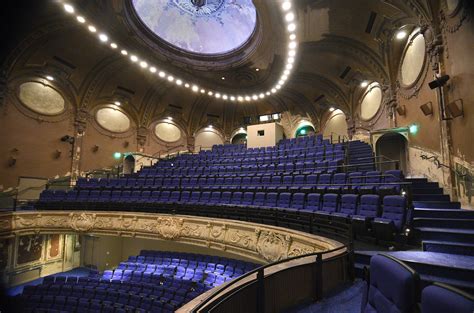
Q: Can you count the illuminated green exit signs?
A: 3